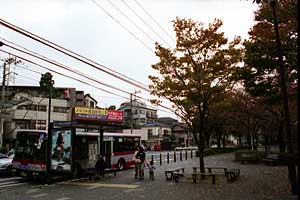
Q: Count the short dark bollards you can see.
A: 7